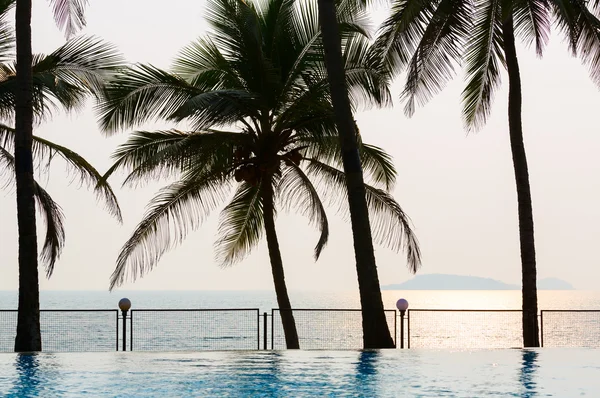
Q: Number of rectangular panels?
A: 5